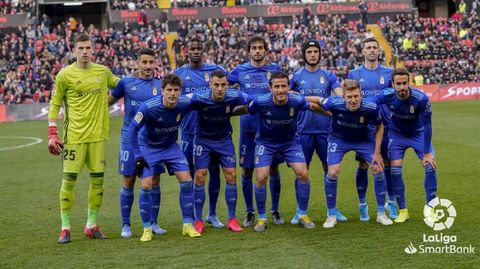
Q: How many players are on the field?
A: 11